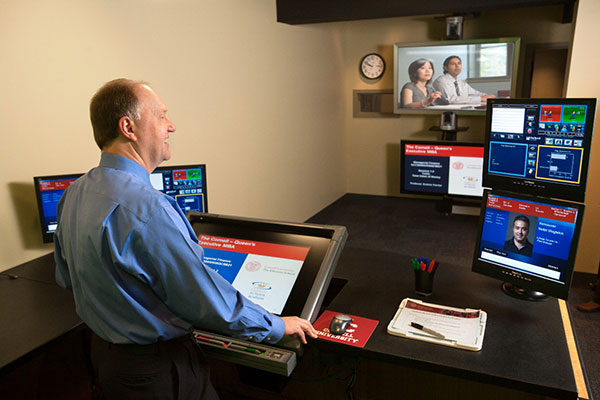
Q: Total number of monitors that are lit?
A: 7